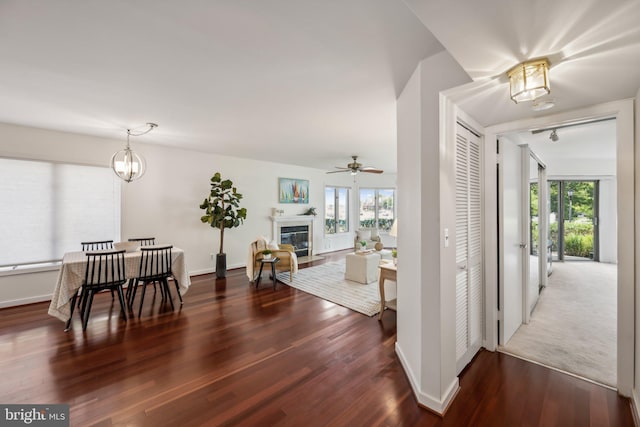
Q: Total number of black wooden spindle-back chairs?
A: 4